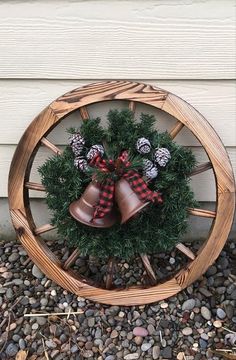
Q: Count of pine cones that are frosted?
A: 6